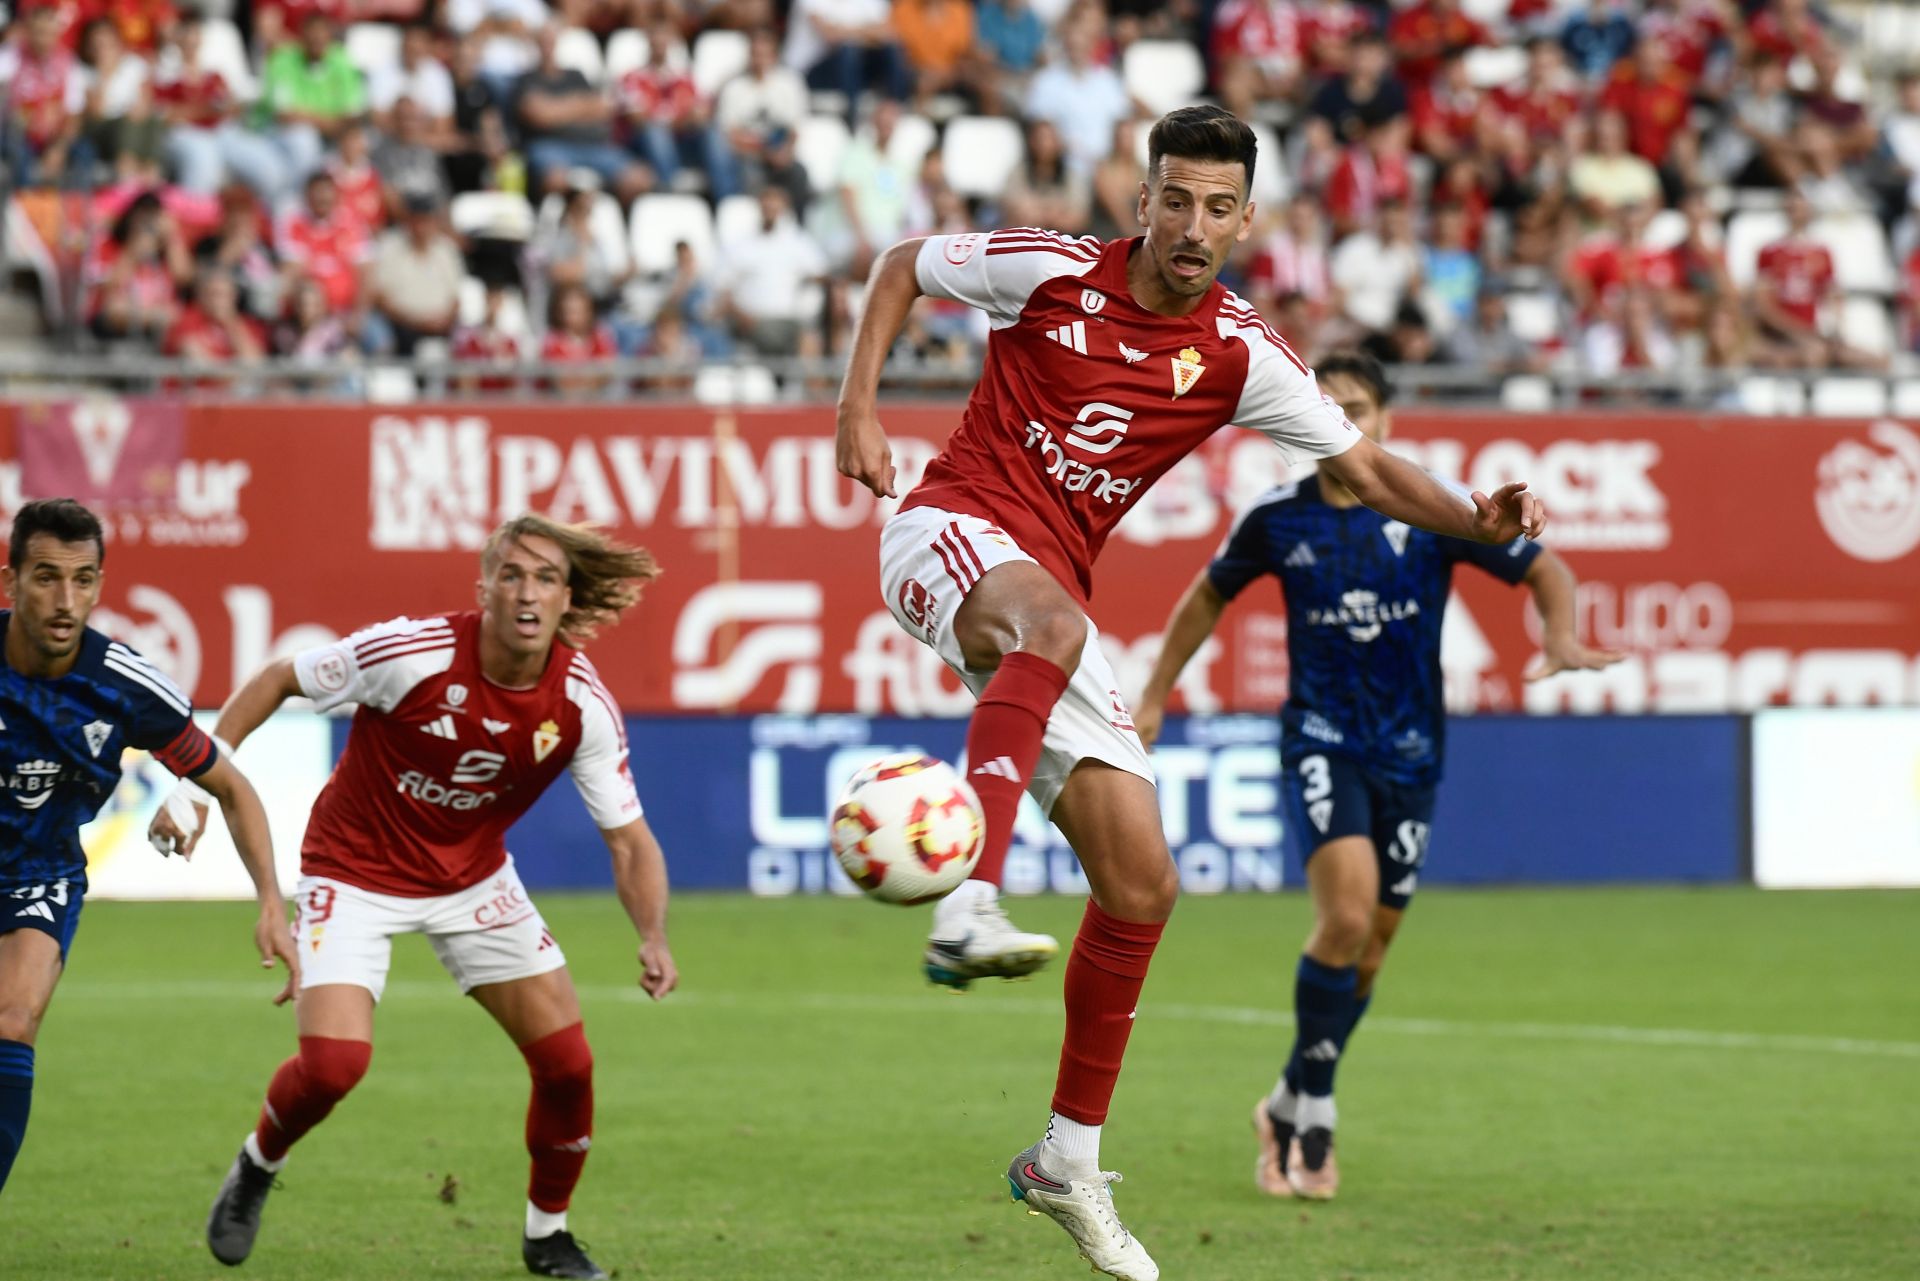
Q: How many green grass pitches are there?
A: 1